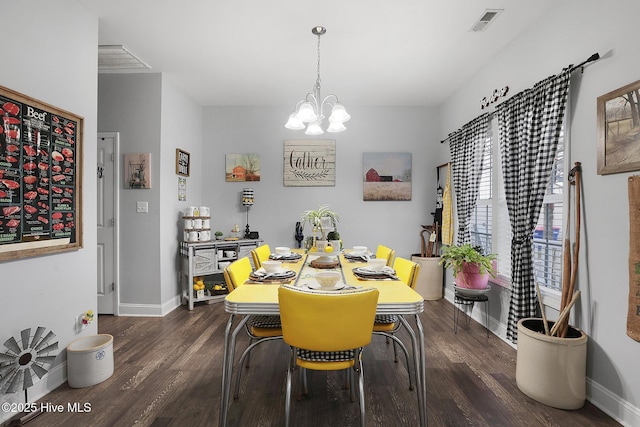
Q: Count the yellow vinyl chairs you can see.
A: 5